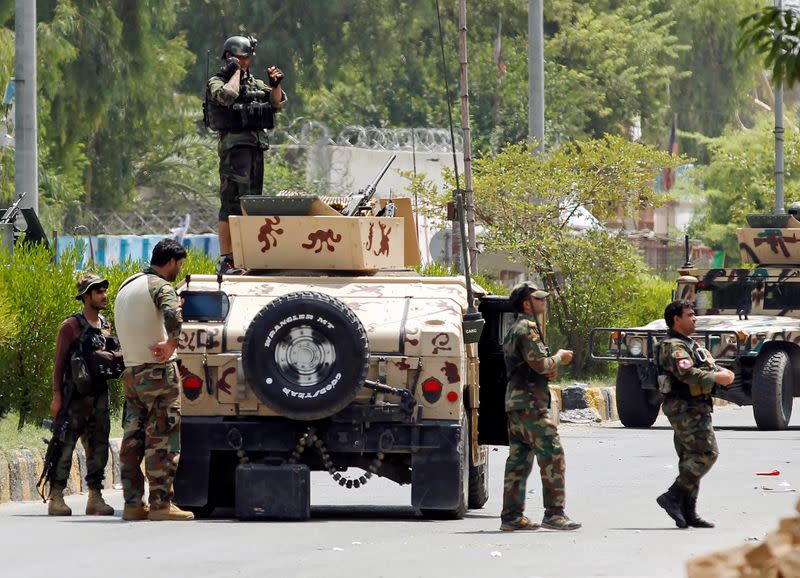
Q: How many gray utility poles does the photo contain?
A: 3